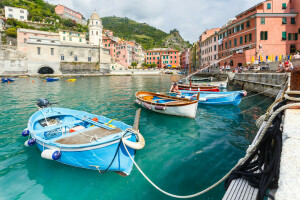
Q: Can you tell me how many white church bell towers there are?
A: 1